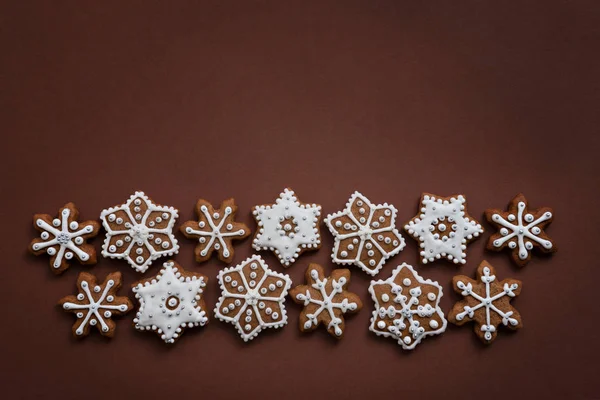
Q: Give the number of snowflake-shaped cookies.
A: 13